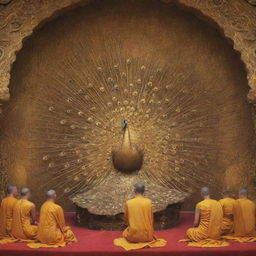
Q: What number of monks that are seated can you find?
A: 7